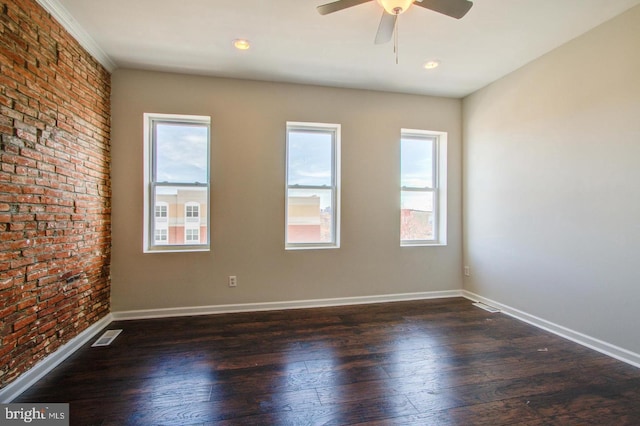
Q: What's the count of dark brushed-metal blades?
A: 3